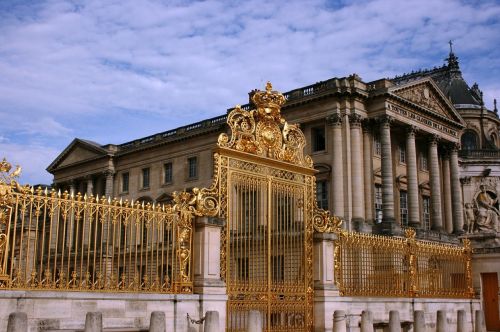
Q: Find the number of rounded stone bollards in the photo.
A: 12